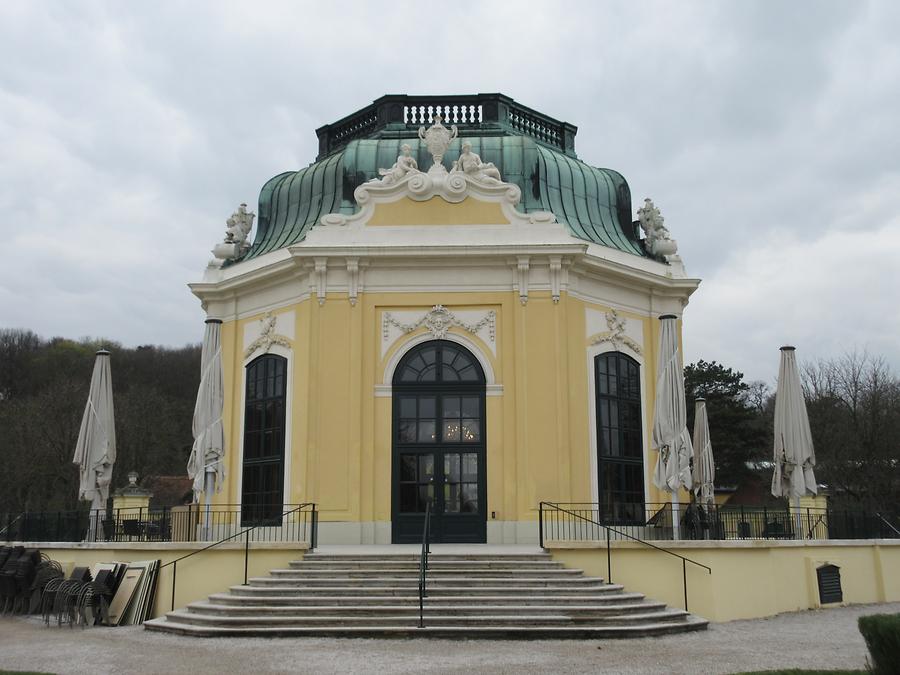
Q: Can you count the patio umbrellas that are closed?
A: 5